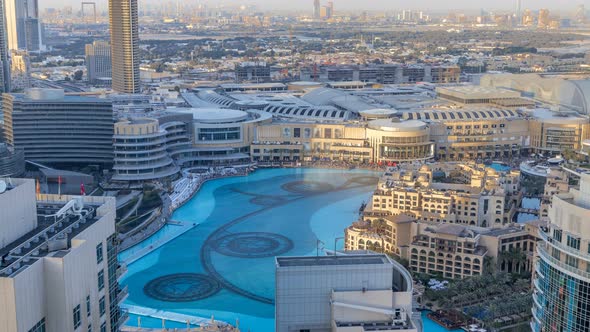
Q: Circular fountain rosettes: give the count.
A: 5